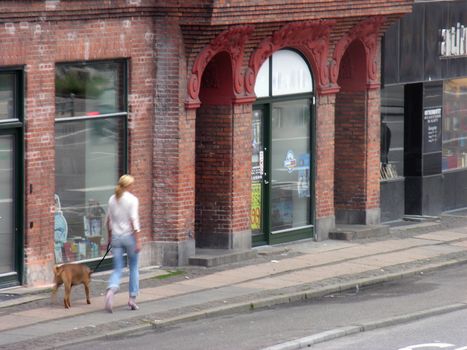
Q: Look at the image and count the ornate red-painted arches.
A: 3